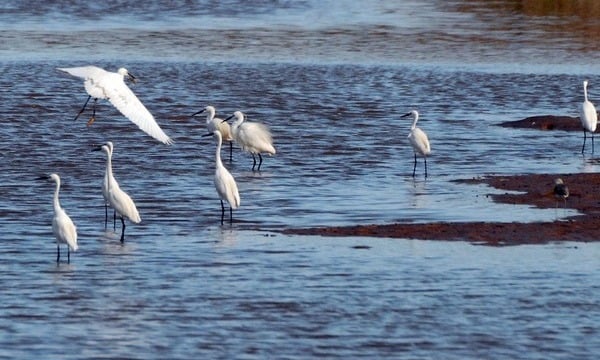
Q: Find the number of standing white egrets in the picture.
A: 8